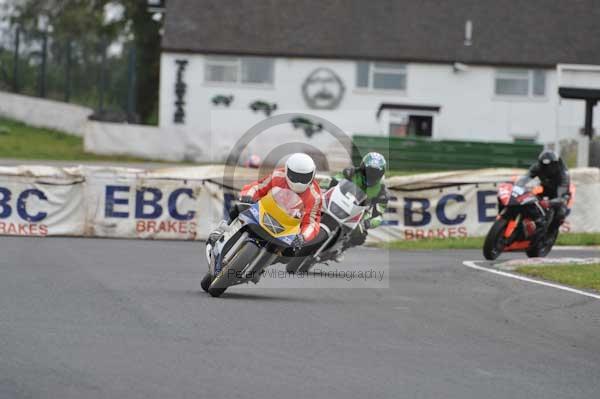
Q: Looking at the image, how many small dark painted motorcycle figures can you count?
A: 3